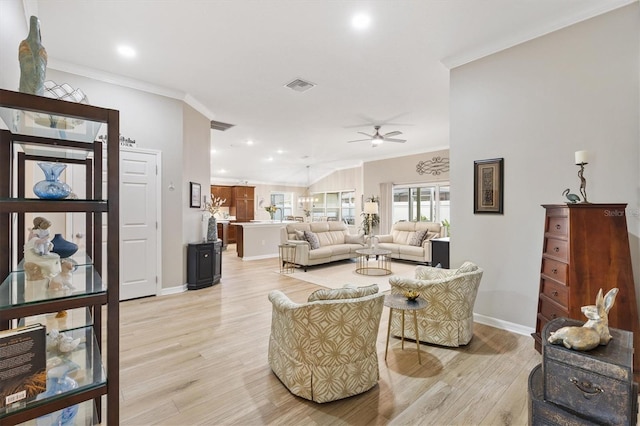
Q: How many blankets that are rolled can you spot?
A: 0